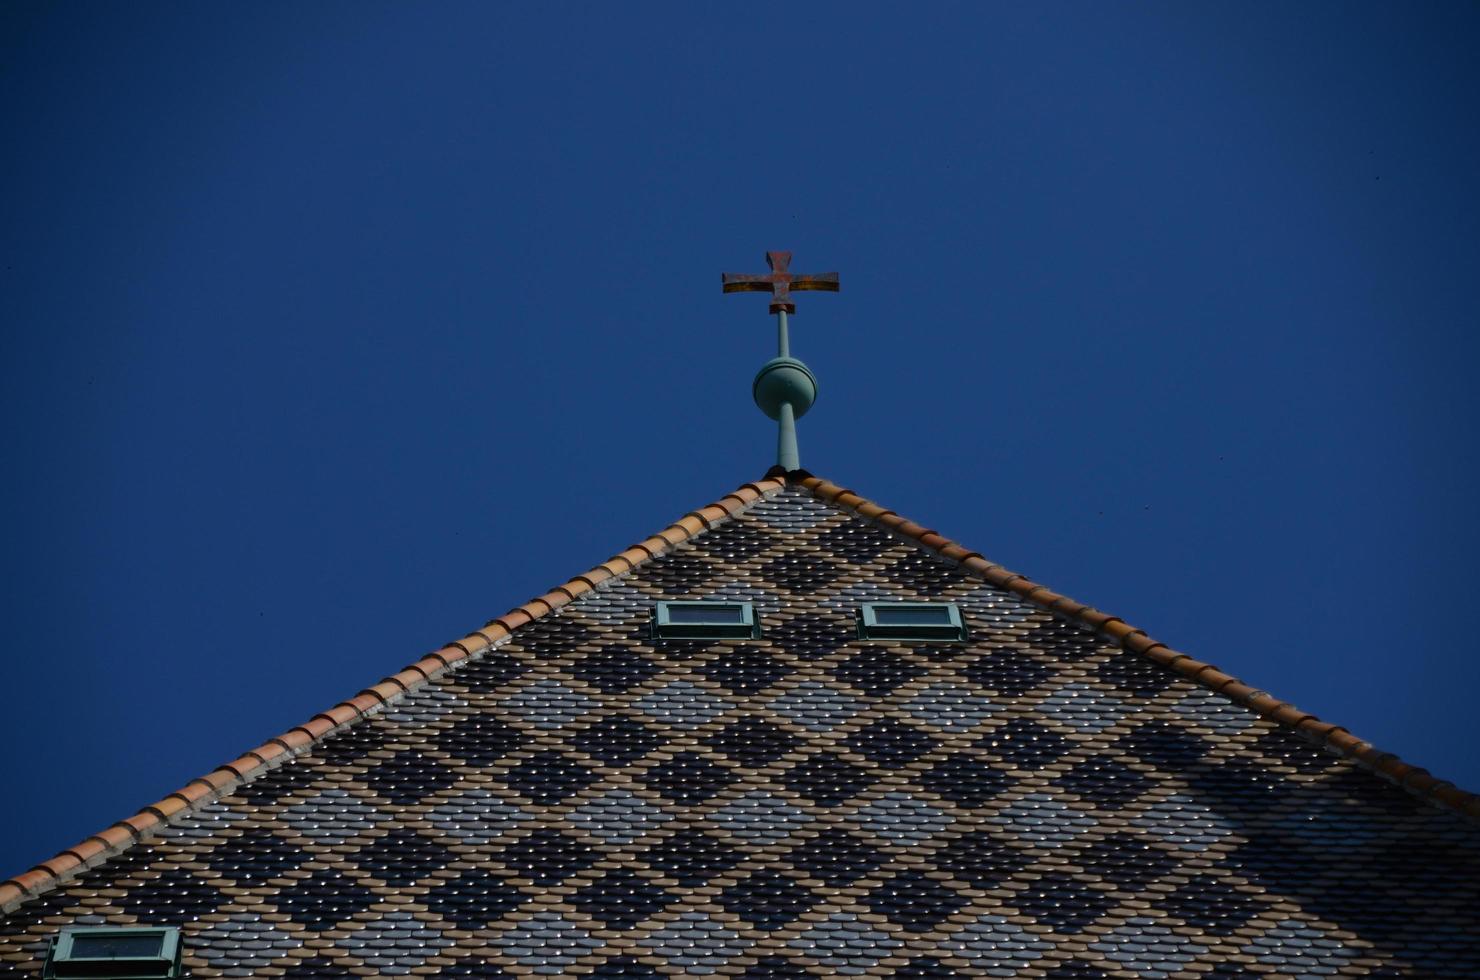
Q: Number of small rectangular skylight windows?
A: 3